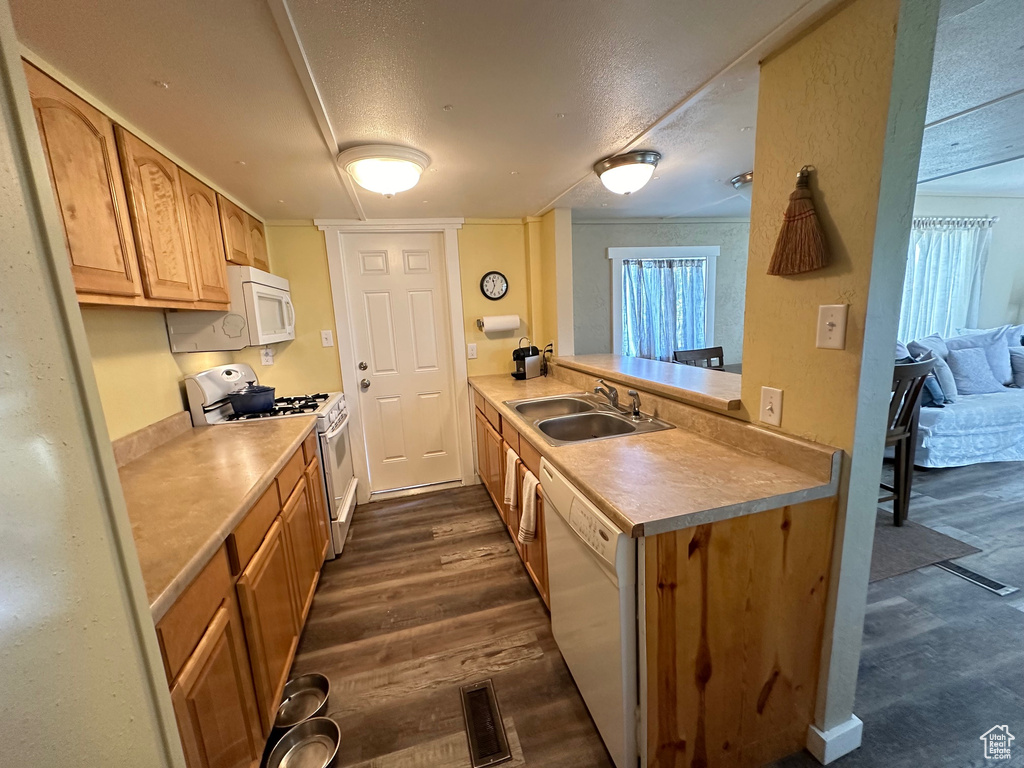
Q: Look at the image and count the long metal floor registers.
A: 2